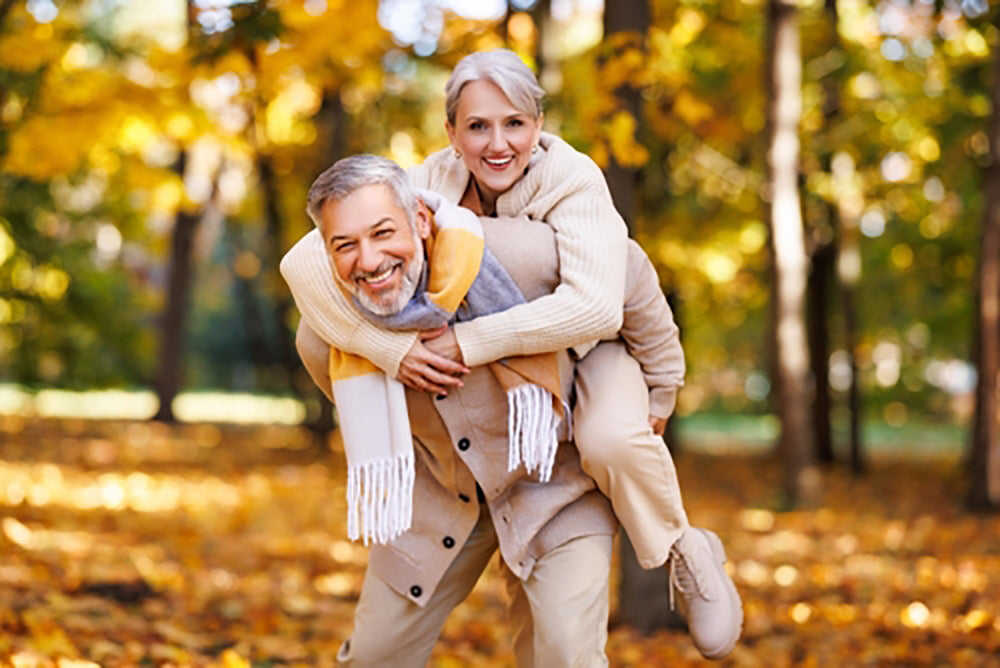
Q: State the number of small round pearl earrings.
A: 2